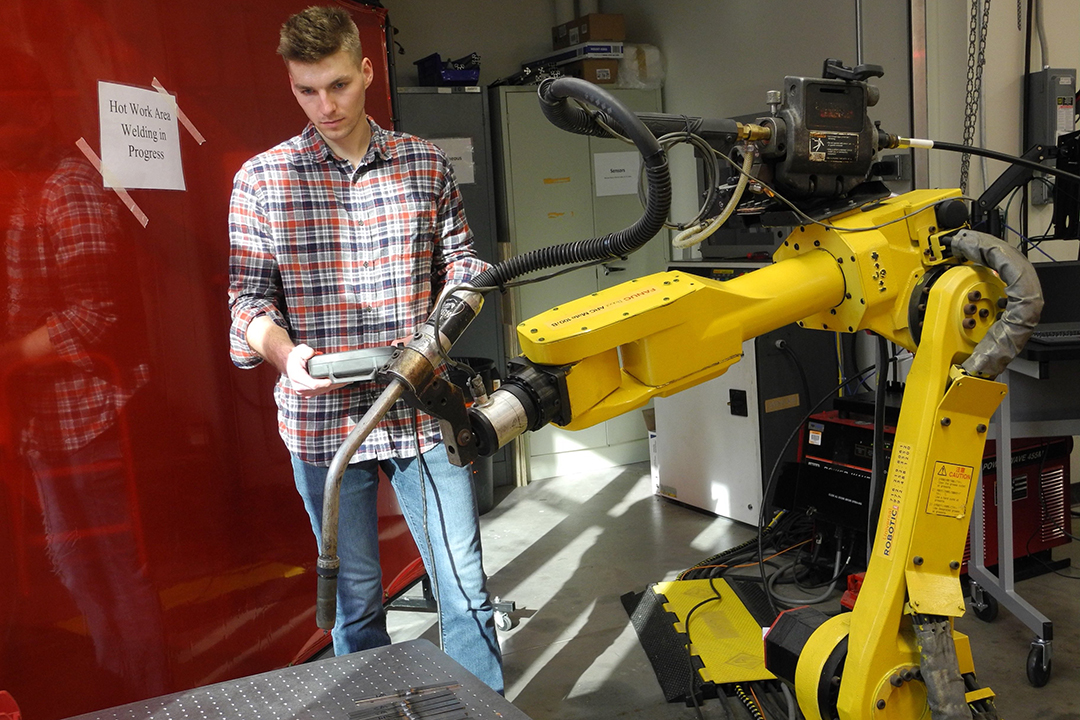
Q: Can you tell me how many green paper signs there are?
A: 0